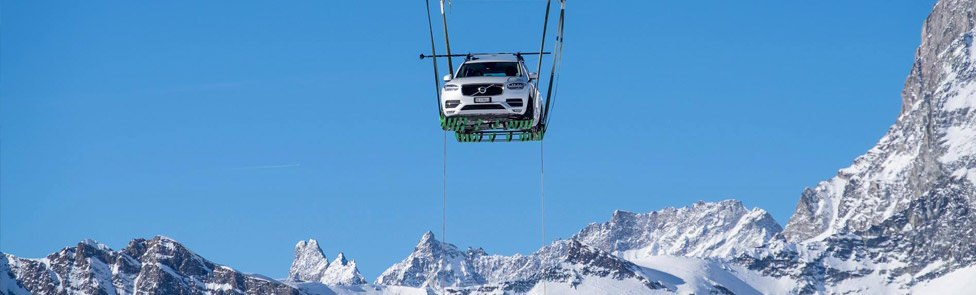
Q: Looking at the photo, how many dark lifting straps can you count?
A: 4